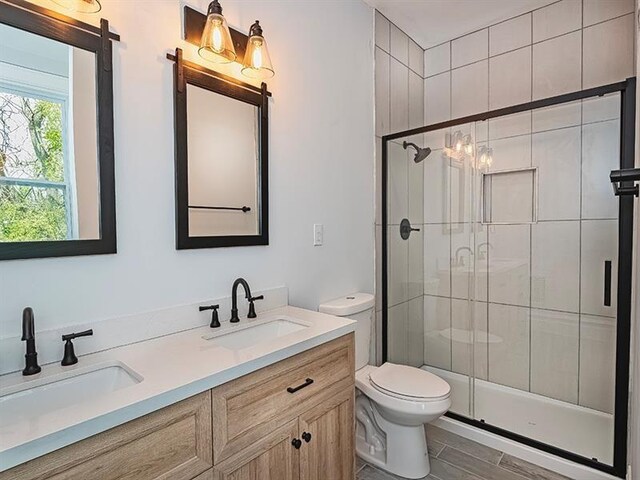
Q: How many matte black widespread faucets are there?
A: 2